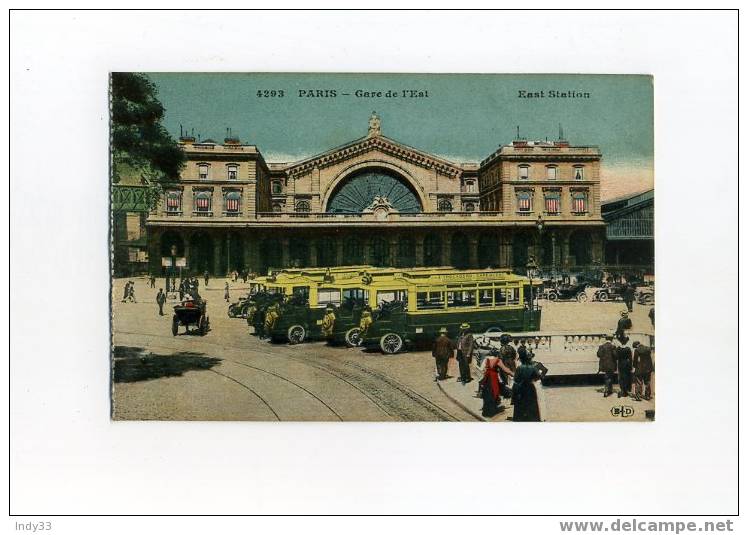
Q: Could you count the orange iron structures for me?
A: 0